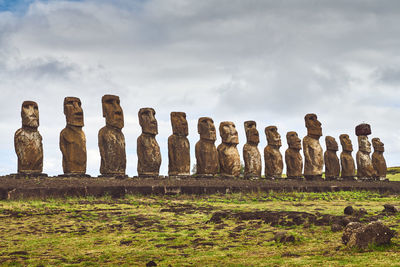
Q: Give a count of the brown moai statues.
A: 15